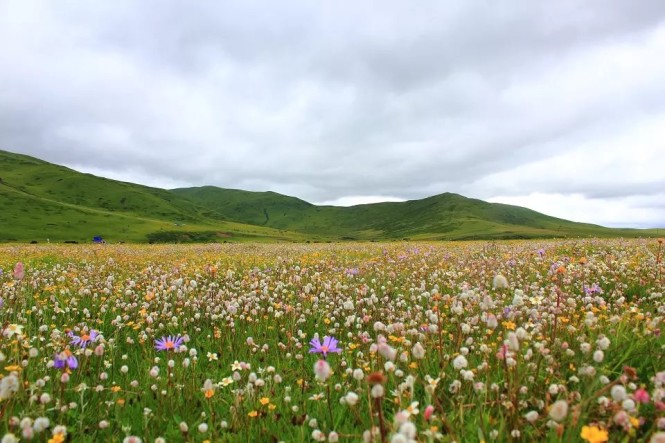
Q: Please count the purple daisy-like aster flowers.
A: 4